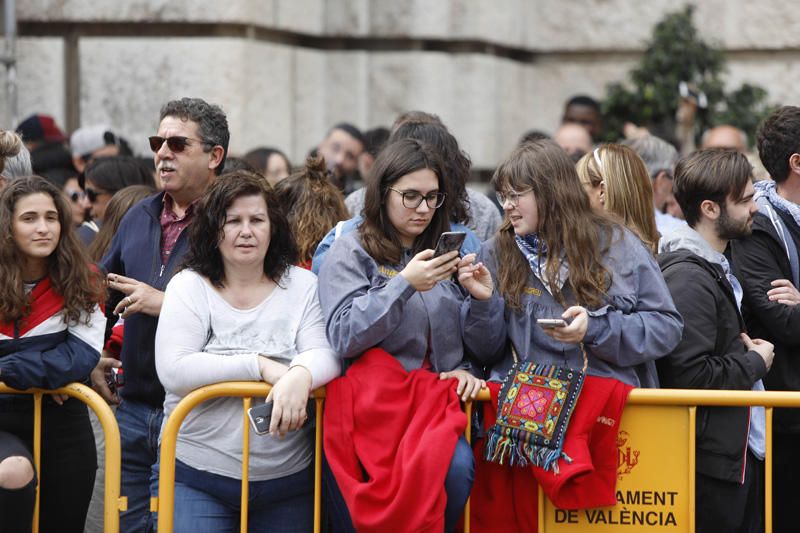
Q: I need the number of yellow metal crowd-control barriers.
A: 2